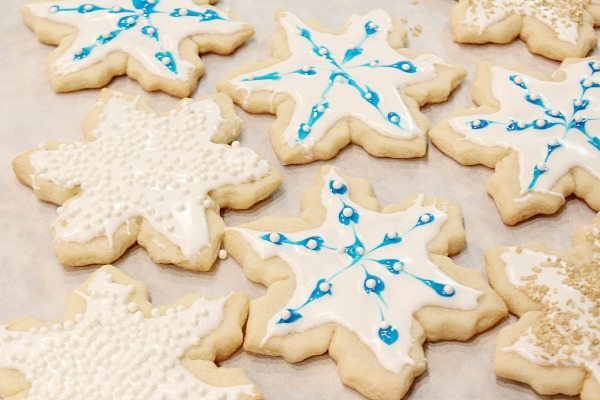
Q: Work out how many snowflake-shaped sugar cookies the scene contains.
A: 8